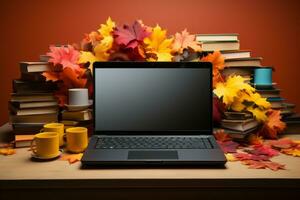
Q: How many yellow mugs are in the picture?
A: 3